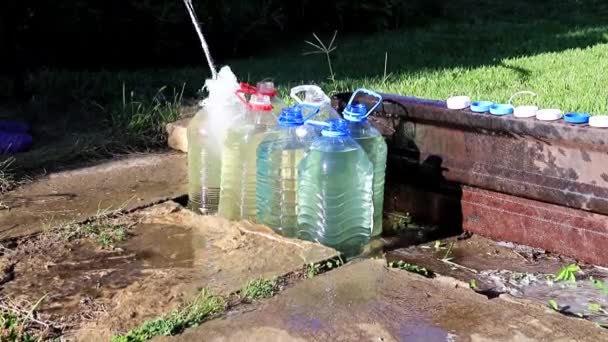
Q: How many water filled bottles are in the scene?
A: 7